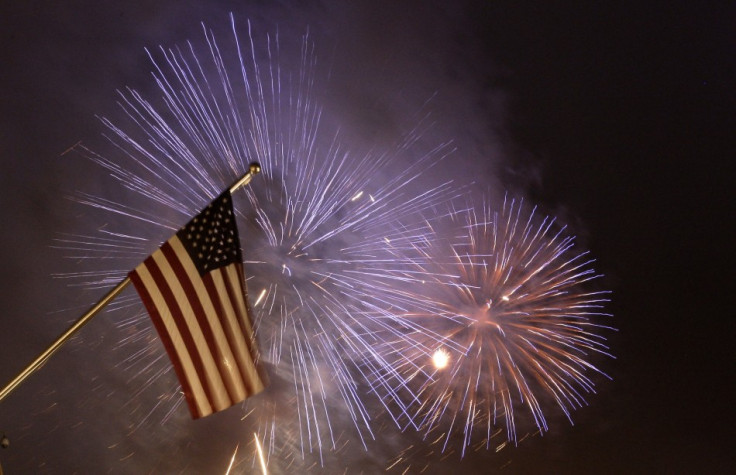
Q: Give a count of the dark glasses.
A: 0